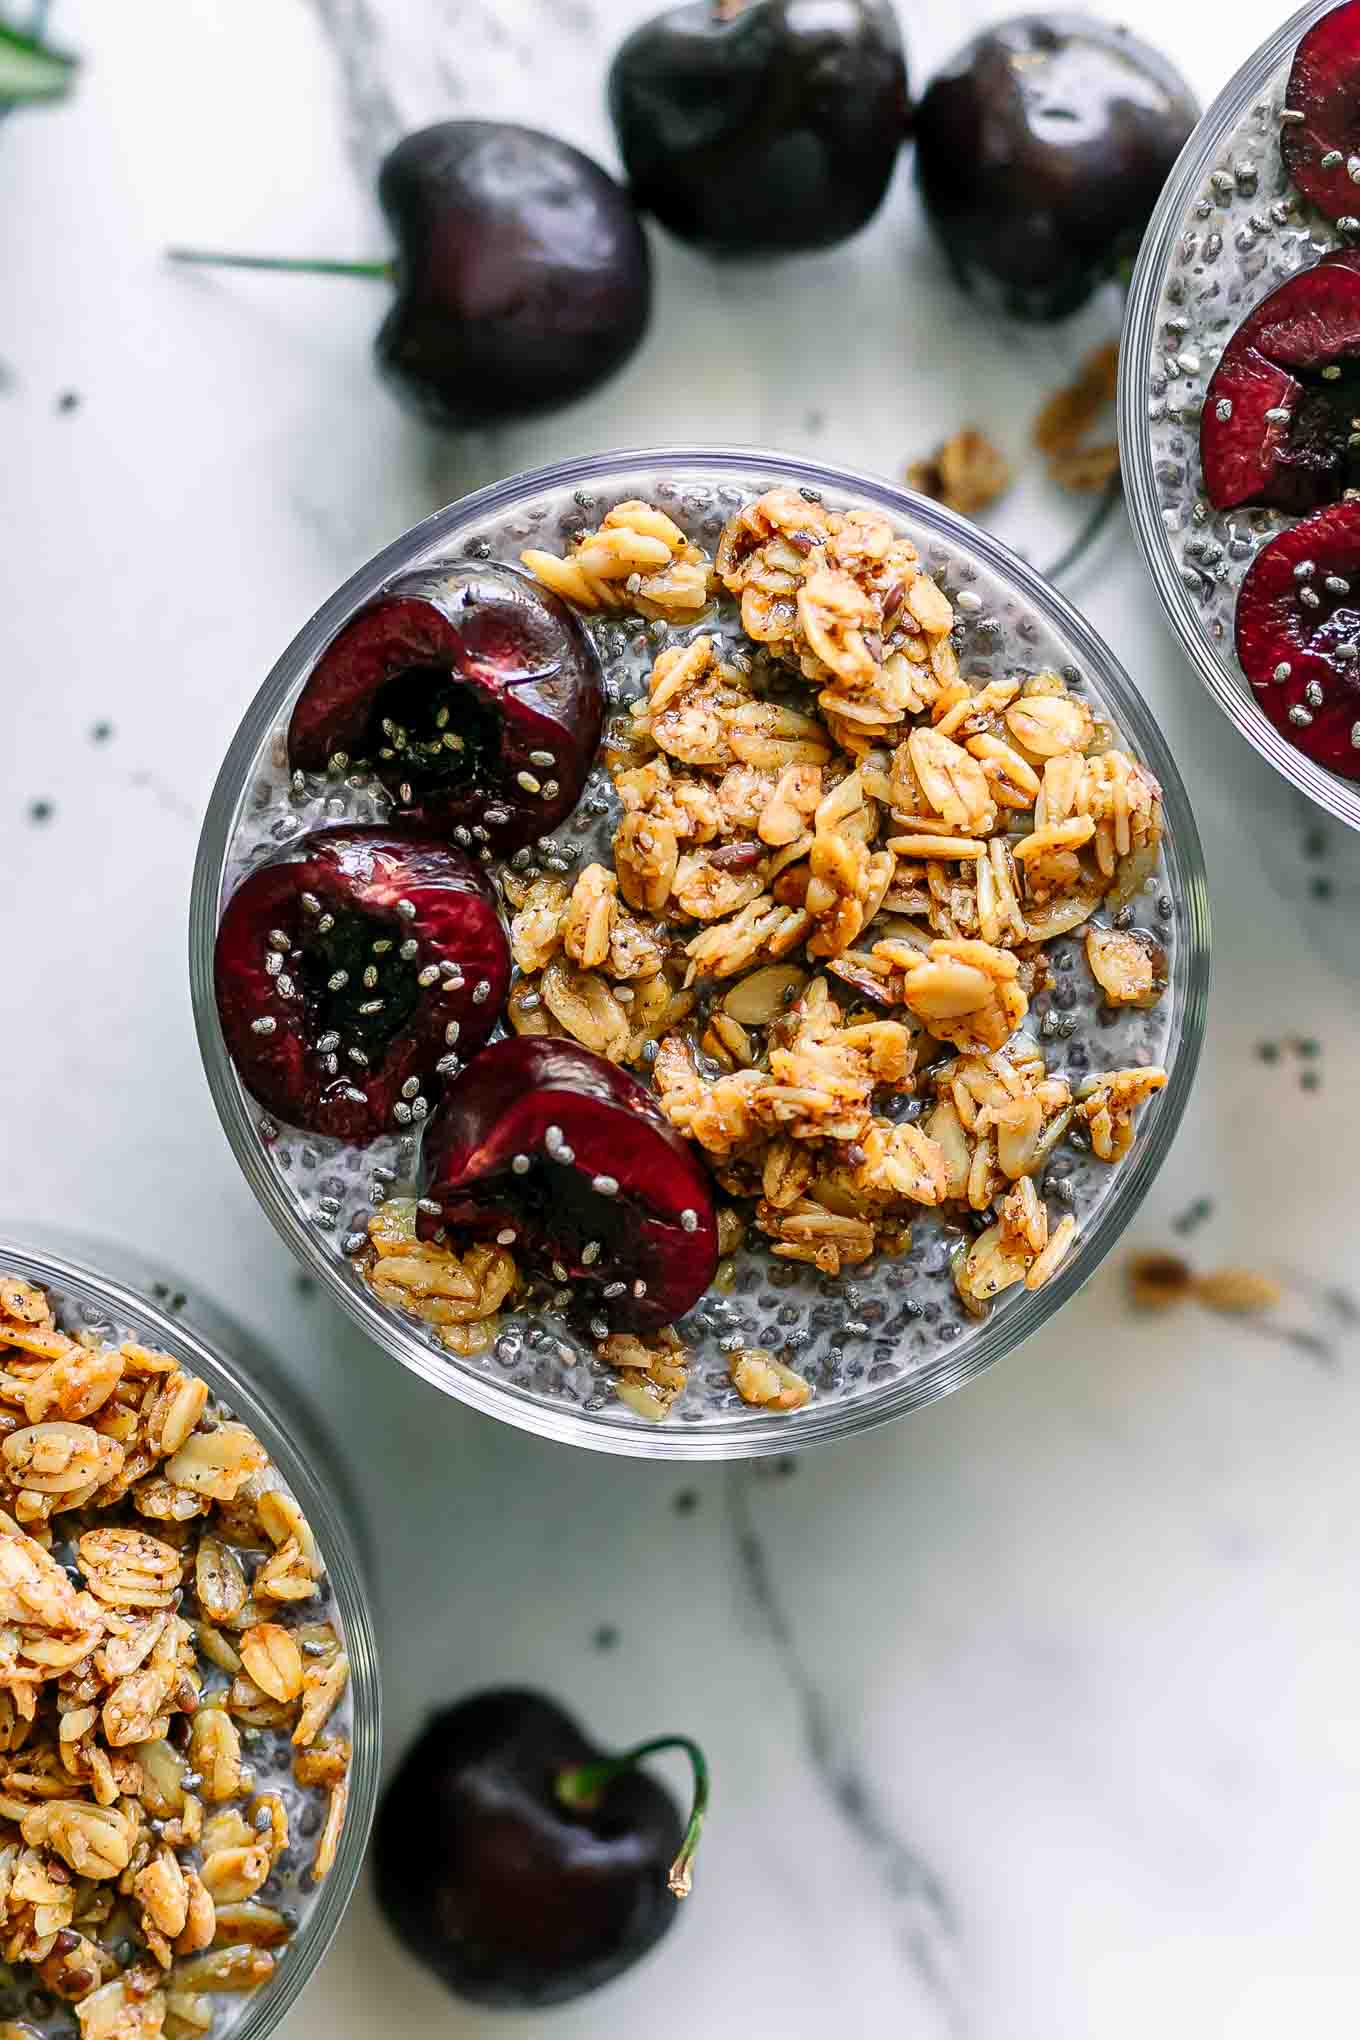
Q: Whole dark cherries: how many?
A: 4